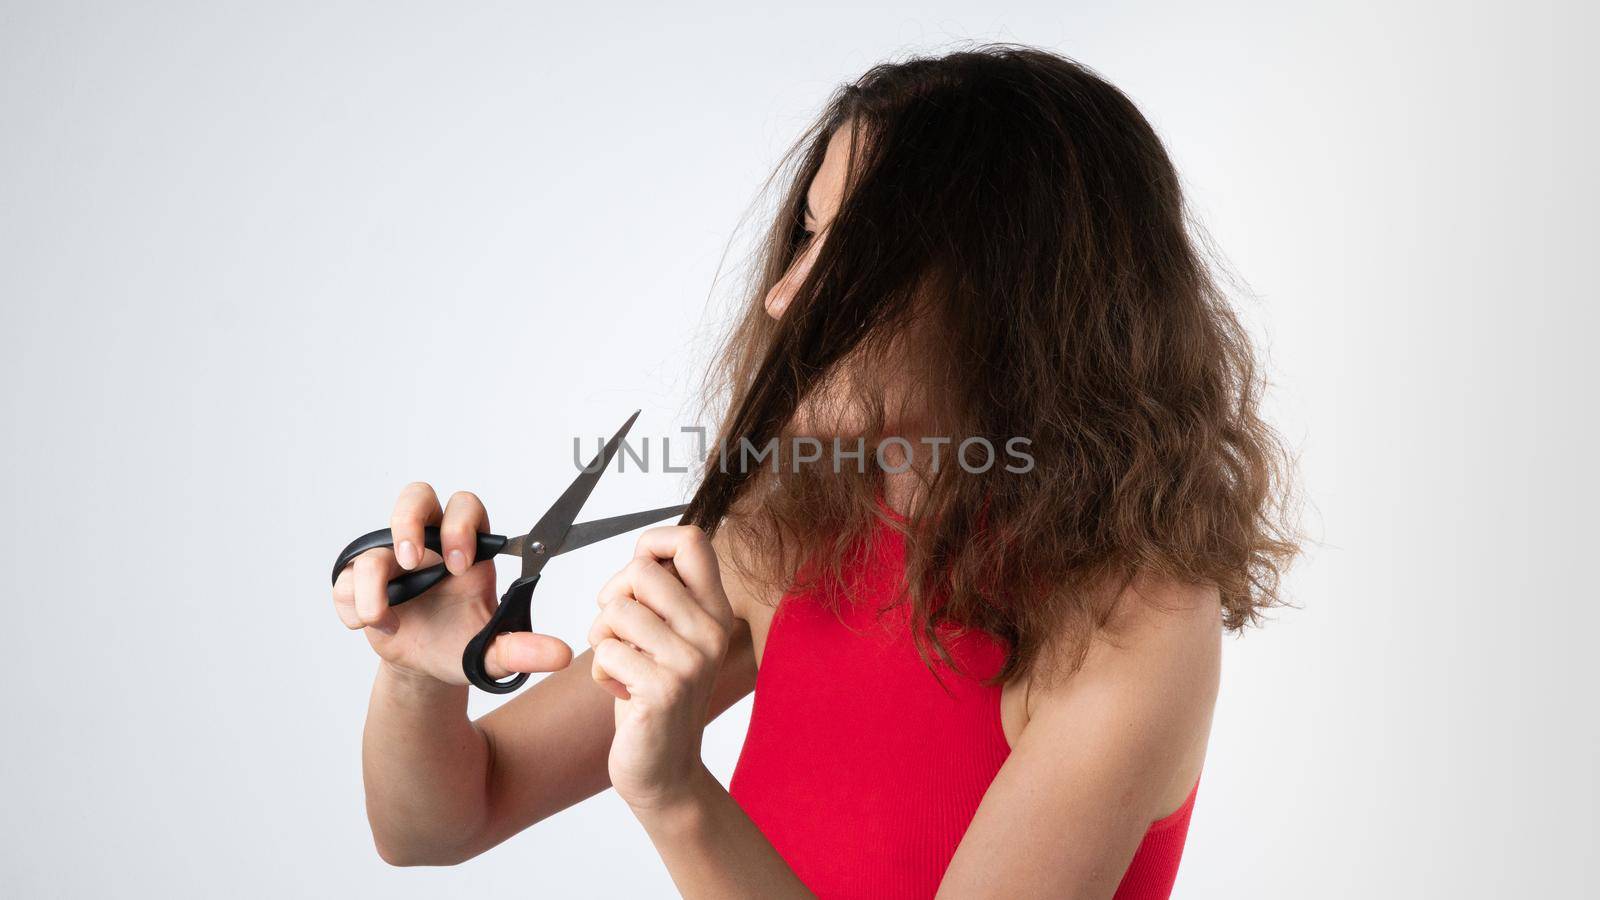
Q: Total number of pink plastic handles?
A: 0